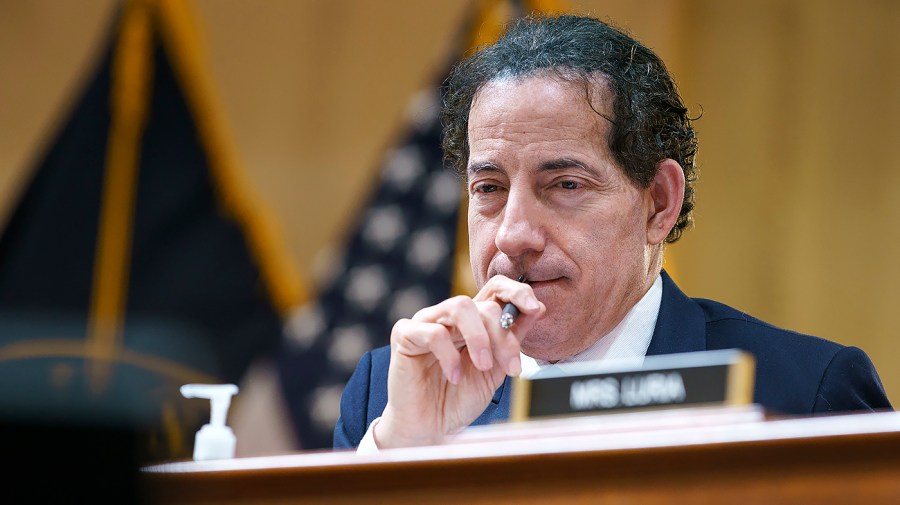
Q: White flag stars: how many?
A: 11